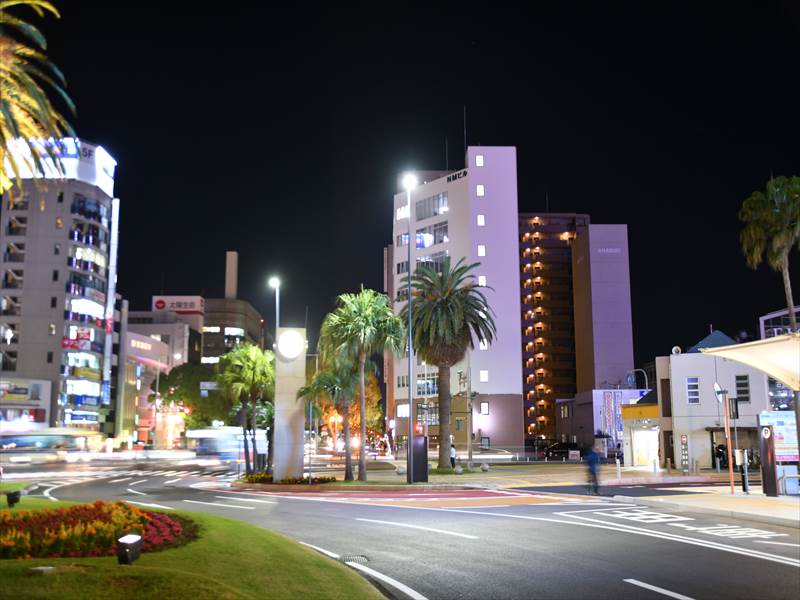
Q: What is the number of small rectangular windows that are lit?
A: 9